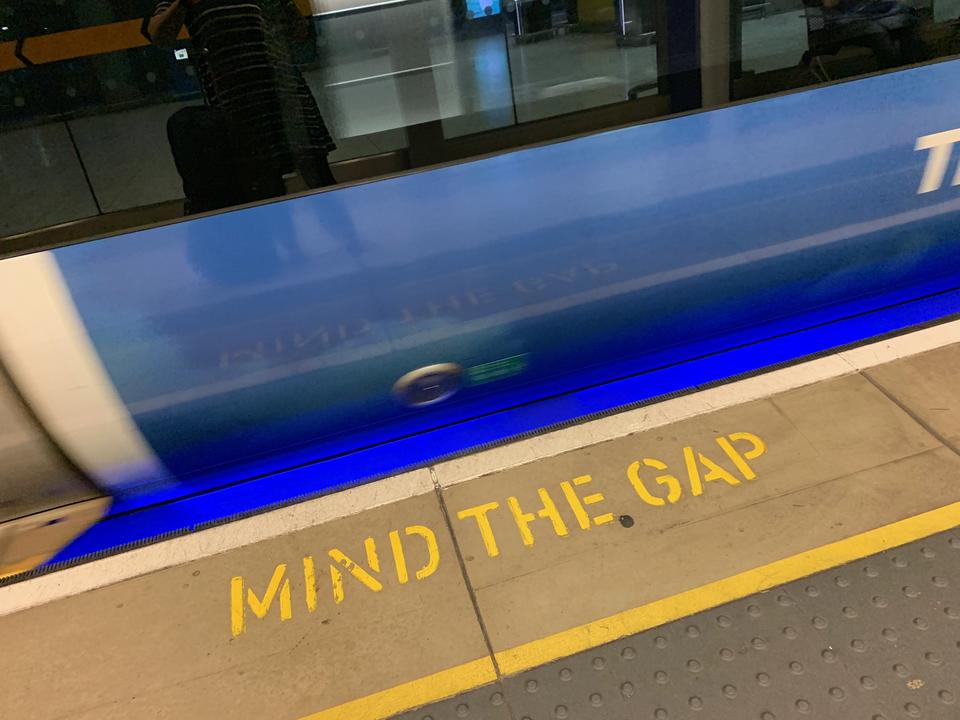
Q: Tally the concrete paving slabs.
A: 3